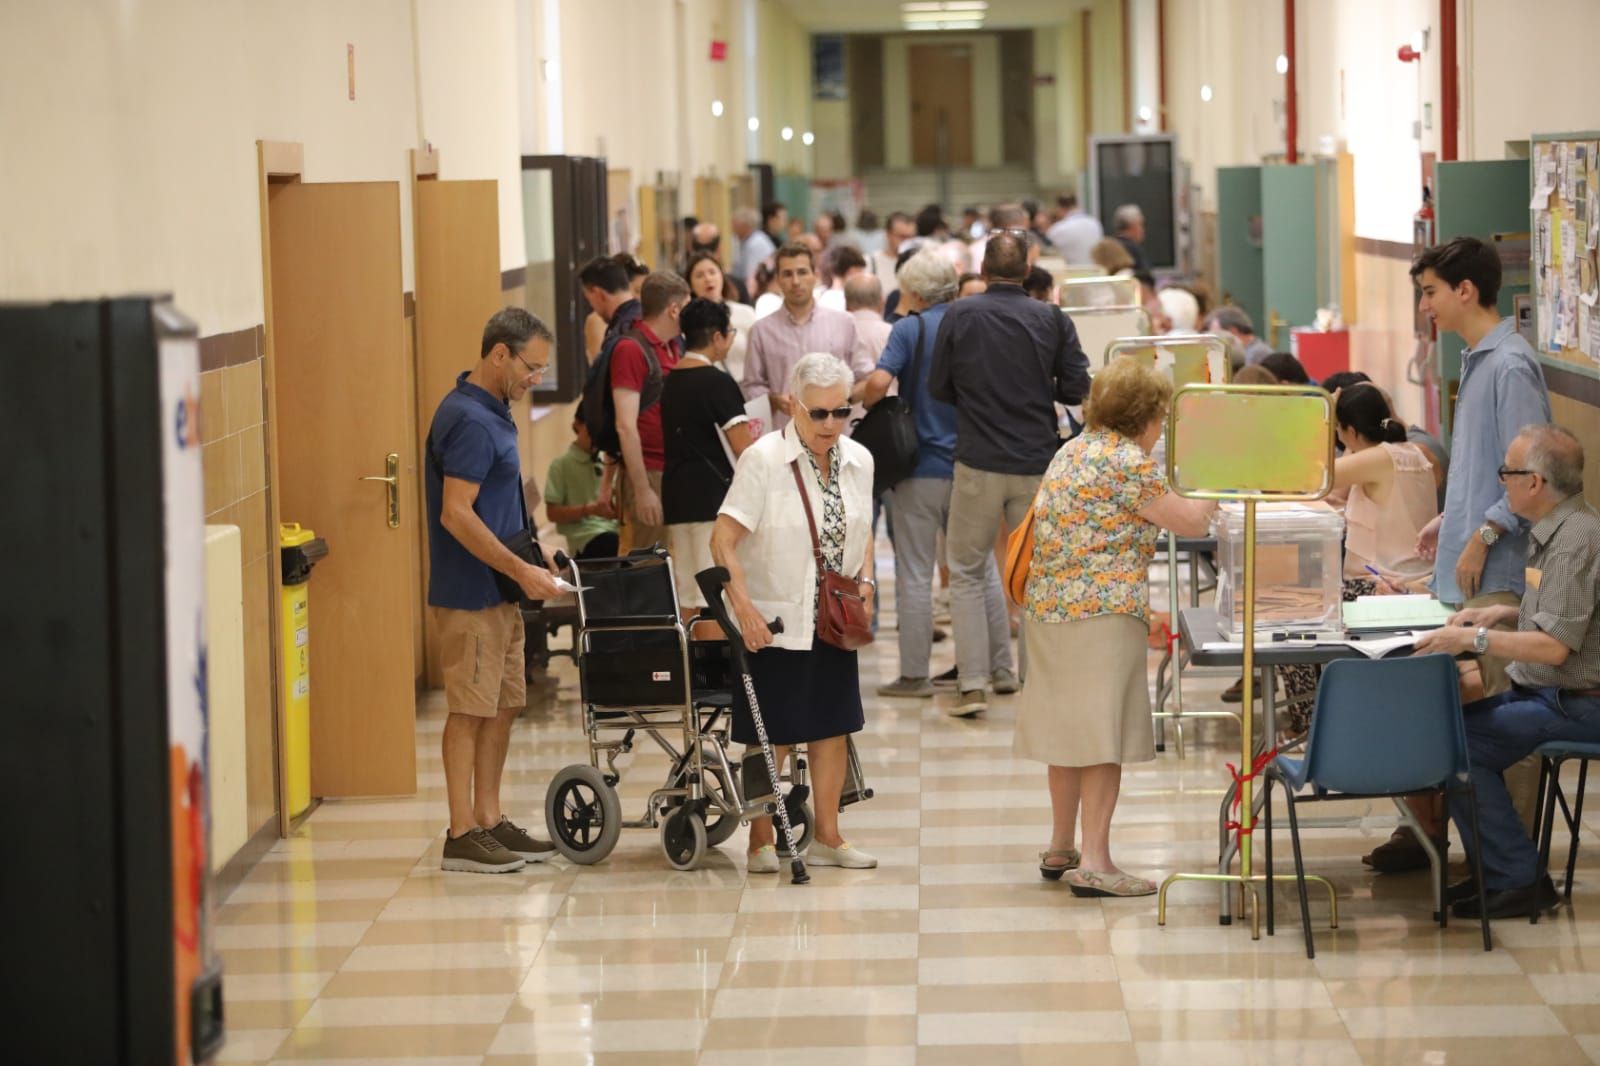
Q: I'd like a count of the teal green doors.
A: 3